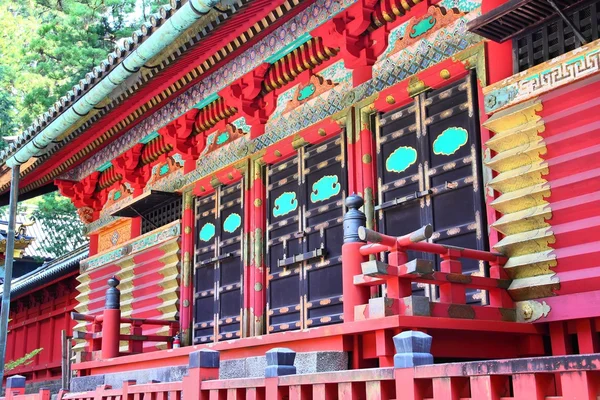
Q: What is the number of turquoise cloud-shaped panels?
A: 6